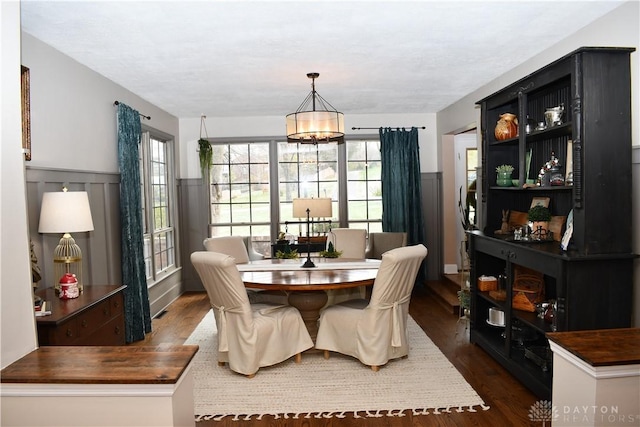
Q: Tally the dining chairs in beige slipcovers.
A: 4